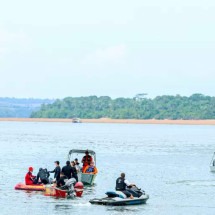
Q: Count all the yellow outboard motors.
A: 0